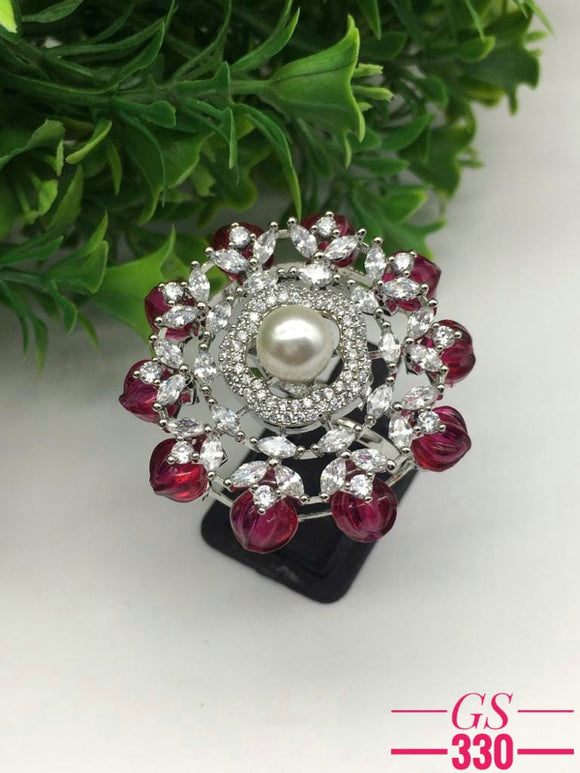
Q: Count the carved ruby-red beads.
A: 10